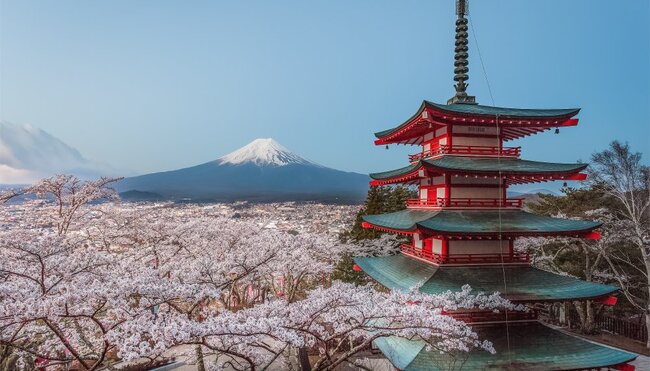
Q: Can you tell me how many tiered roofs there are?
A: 5